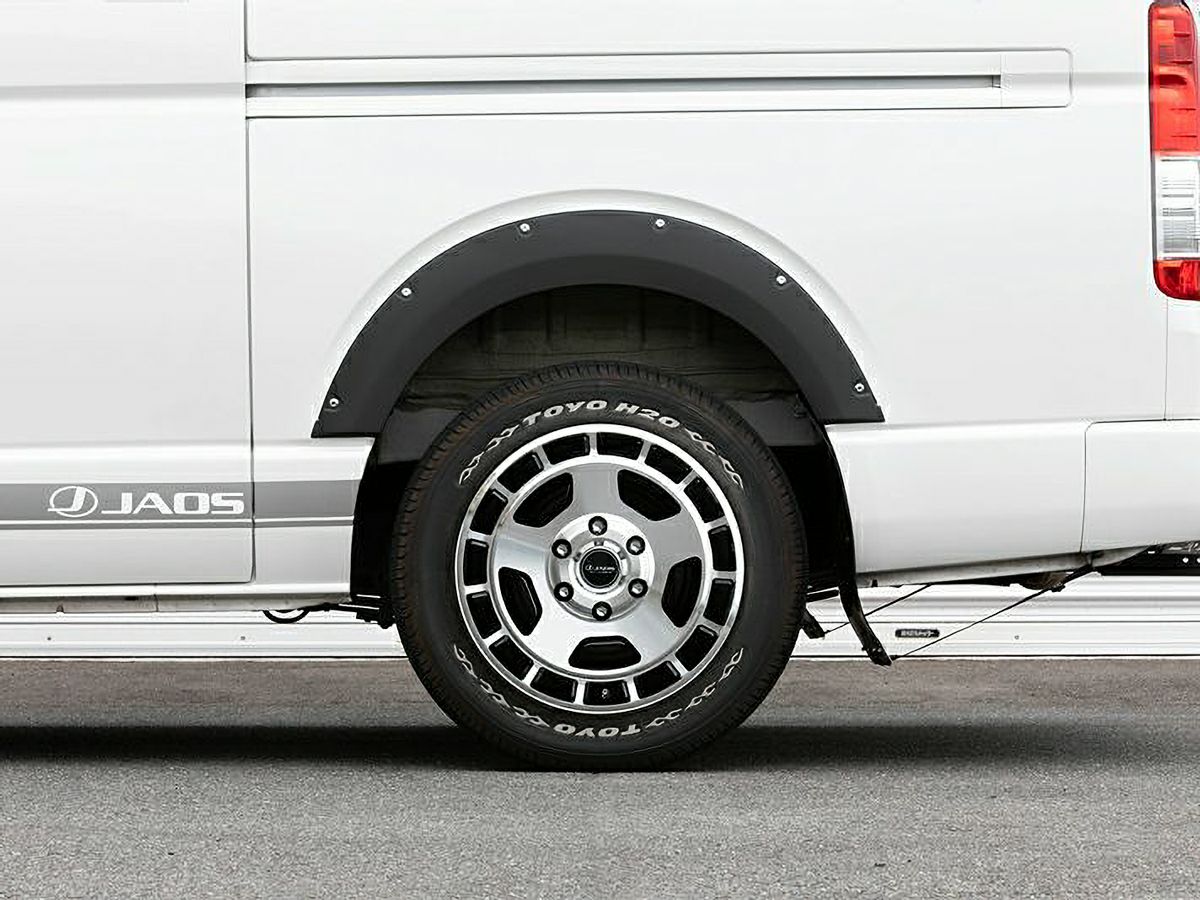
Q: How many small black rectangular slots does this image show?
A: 15